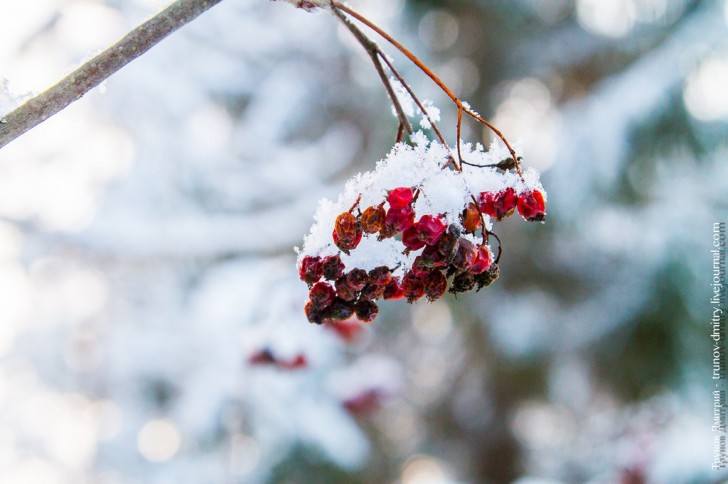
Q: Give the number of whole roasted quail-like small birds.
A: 0